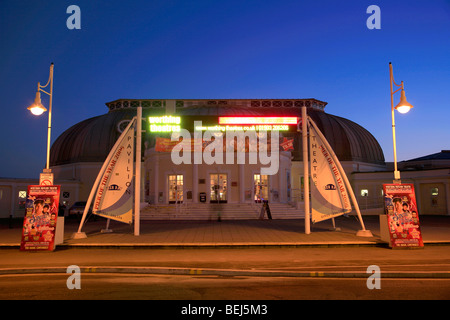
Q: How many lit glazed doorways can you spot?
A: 3